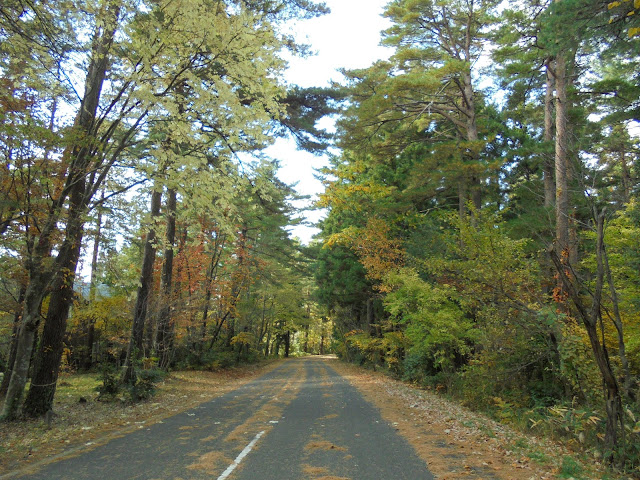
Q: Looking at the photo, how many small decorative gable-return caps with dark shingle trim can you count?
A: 0